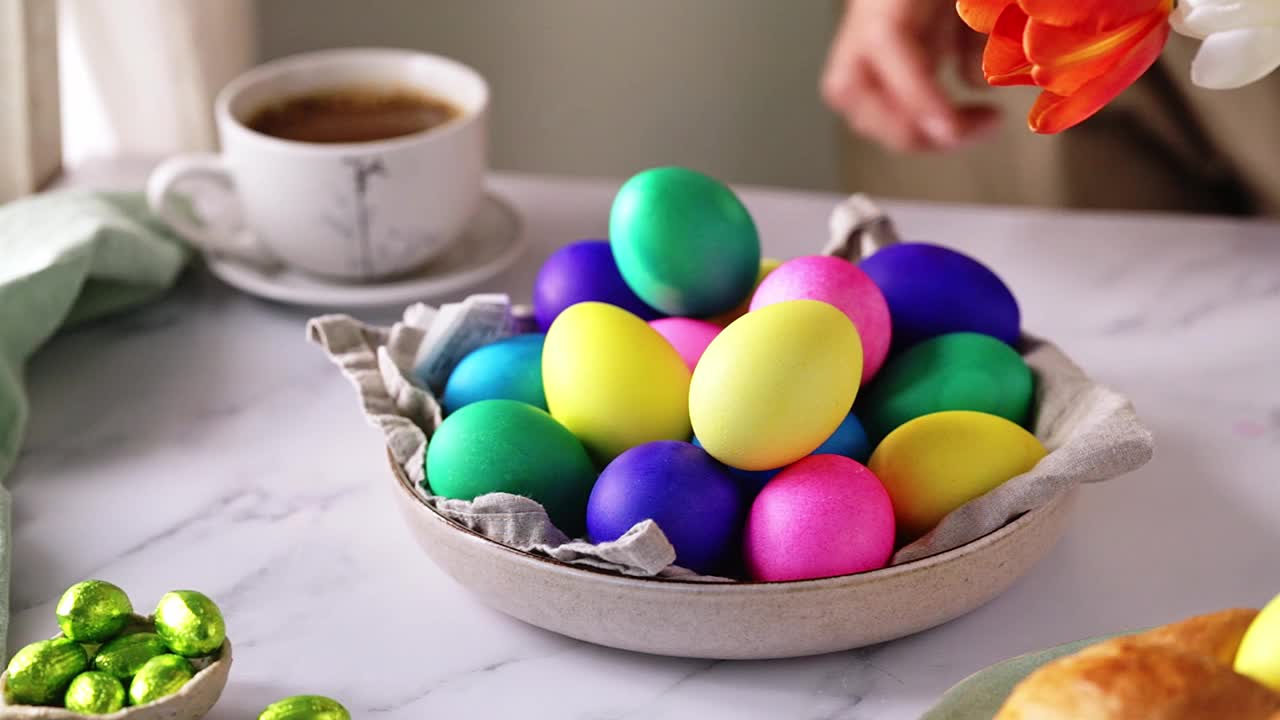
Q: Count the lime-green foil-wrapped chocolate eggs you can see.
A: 7